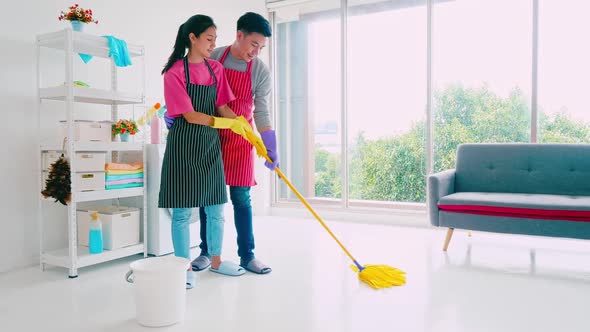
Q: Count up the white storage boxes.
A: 4